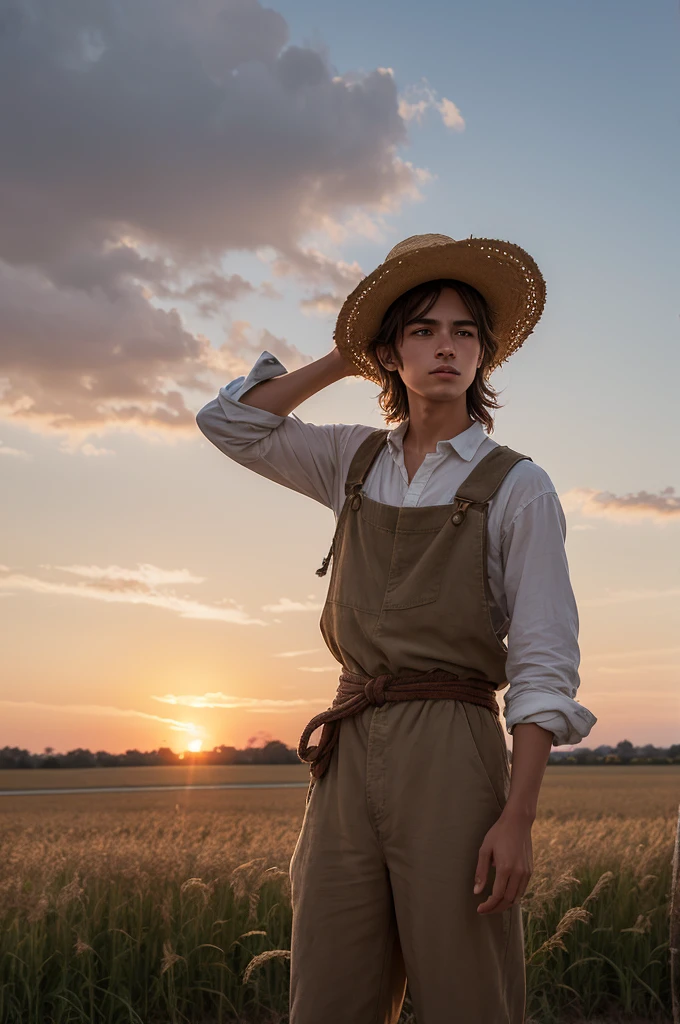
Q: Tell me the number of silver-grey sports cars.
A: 0